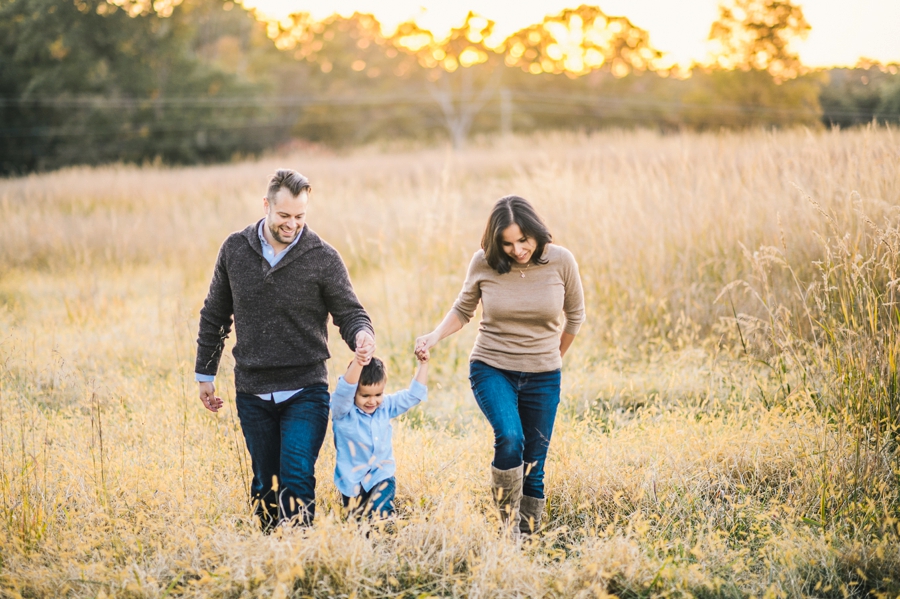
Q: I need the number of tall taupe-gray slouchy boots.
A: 2